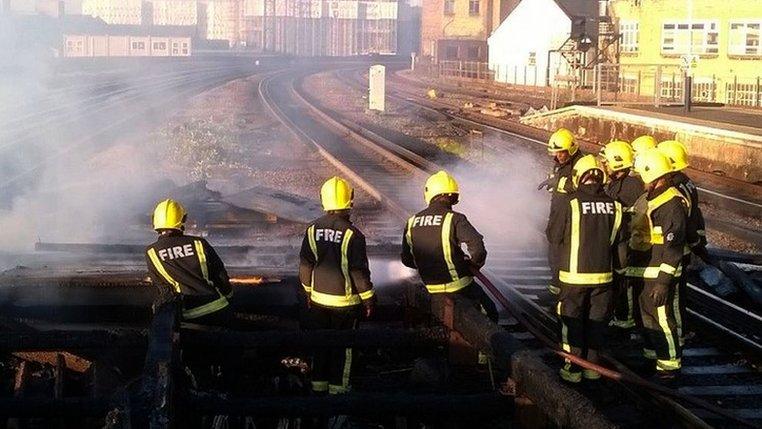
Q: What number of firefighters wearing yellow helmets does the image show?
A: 9